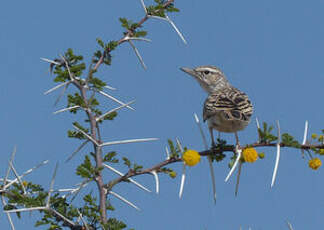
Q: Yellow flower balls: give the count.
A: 3